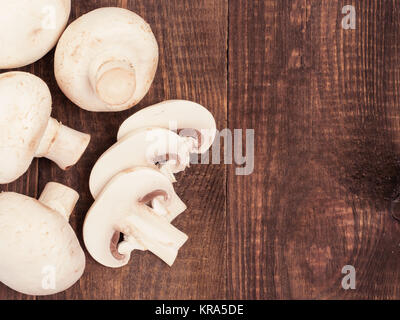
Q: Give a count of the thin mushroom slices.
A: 3